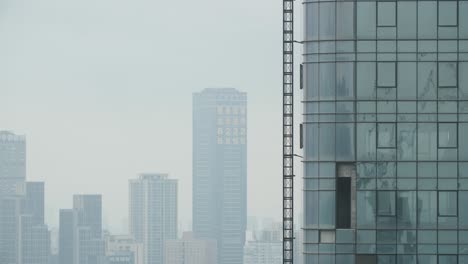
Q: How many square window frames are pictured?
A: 8